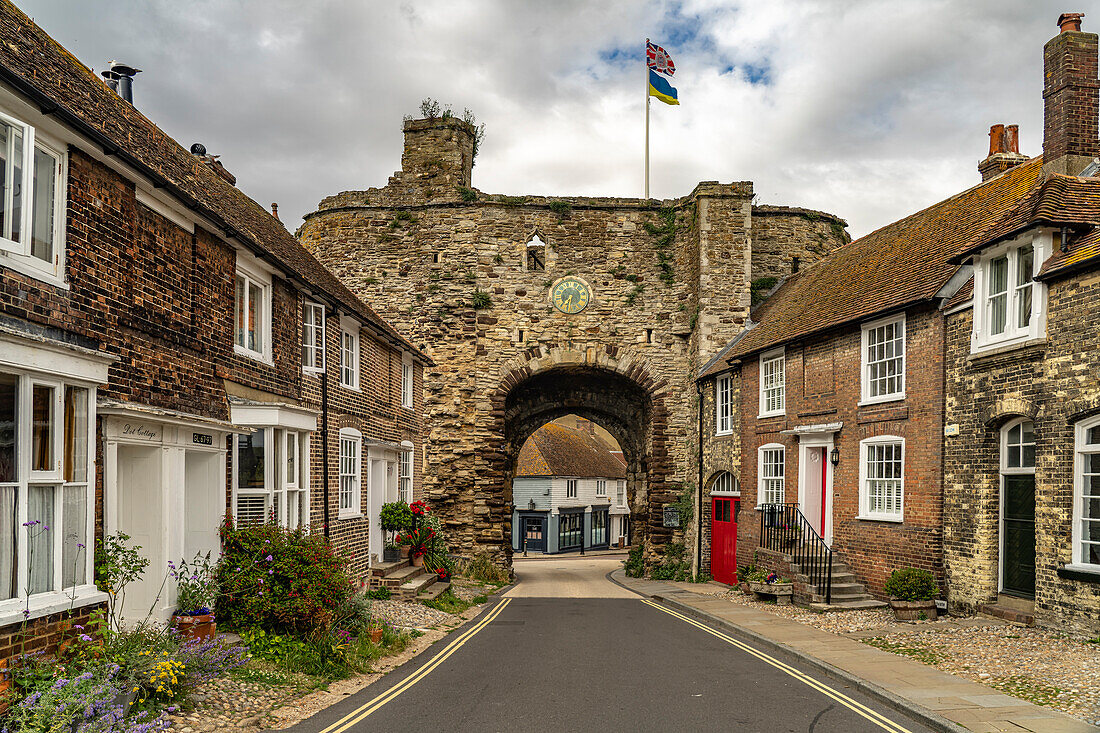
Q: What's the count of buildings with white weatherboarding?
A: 1